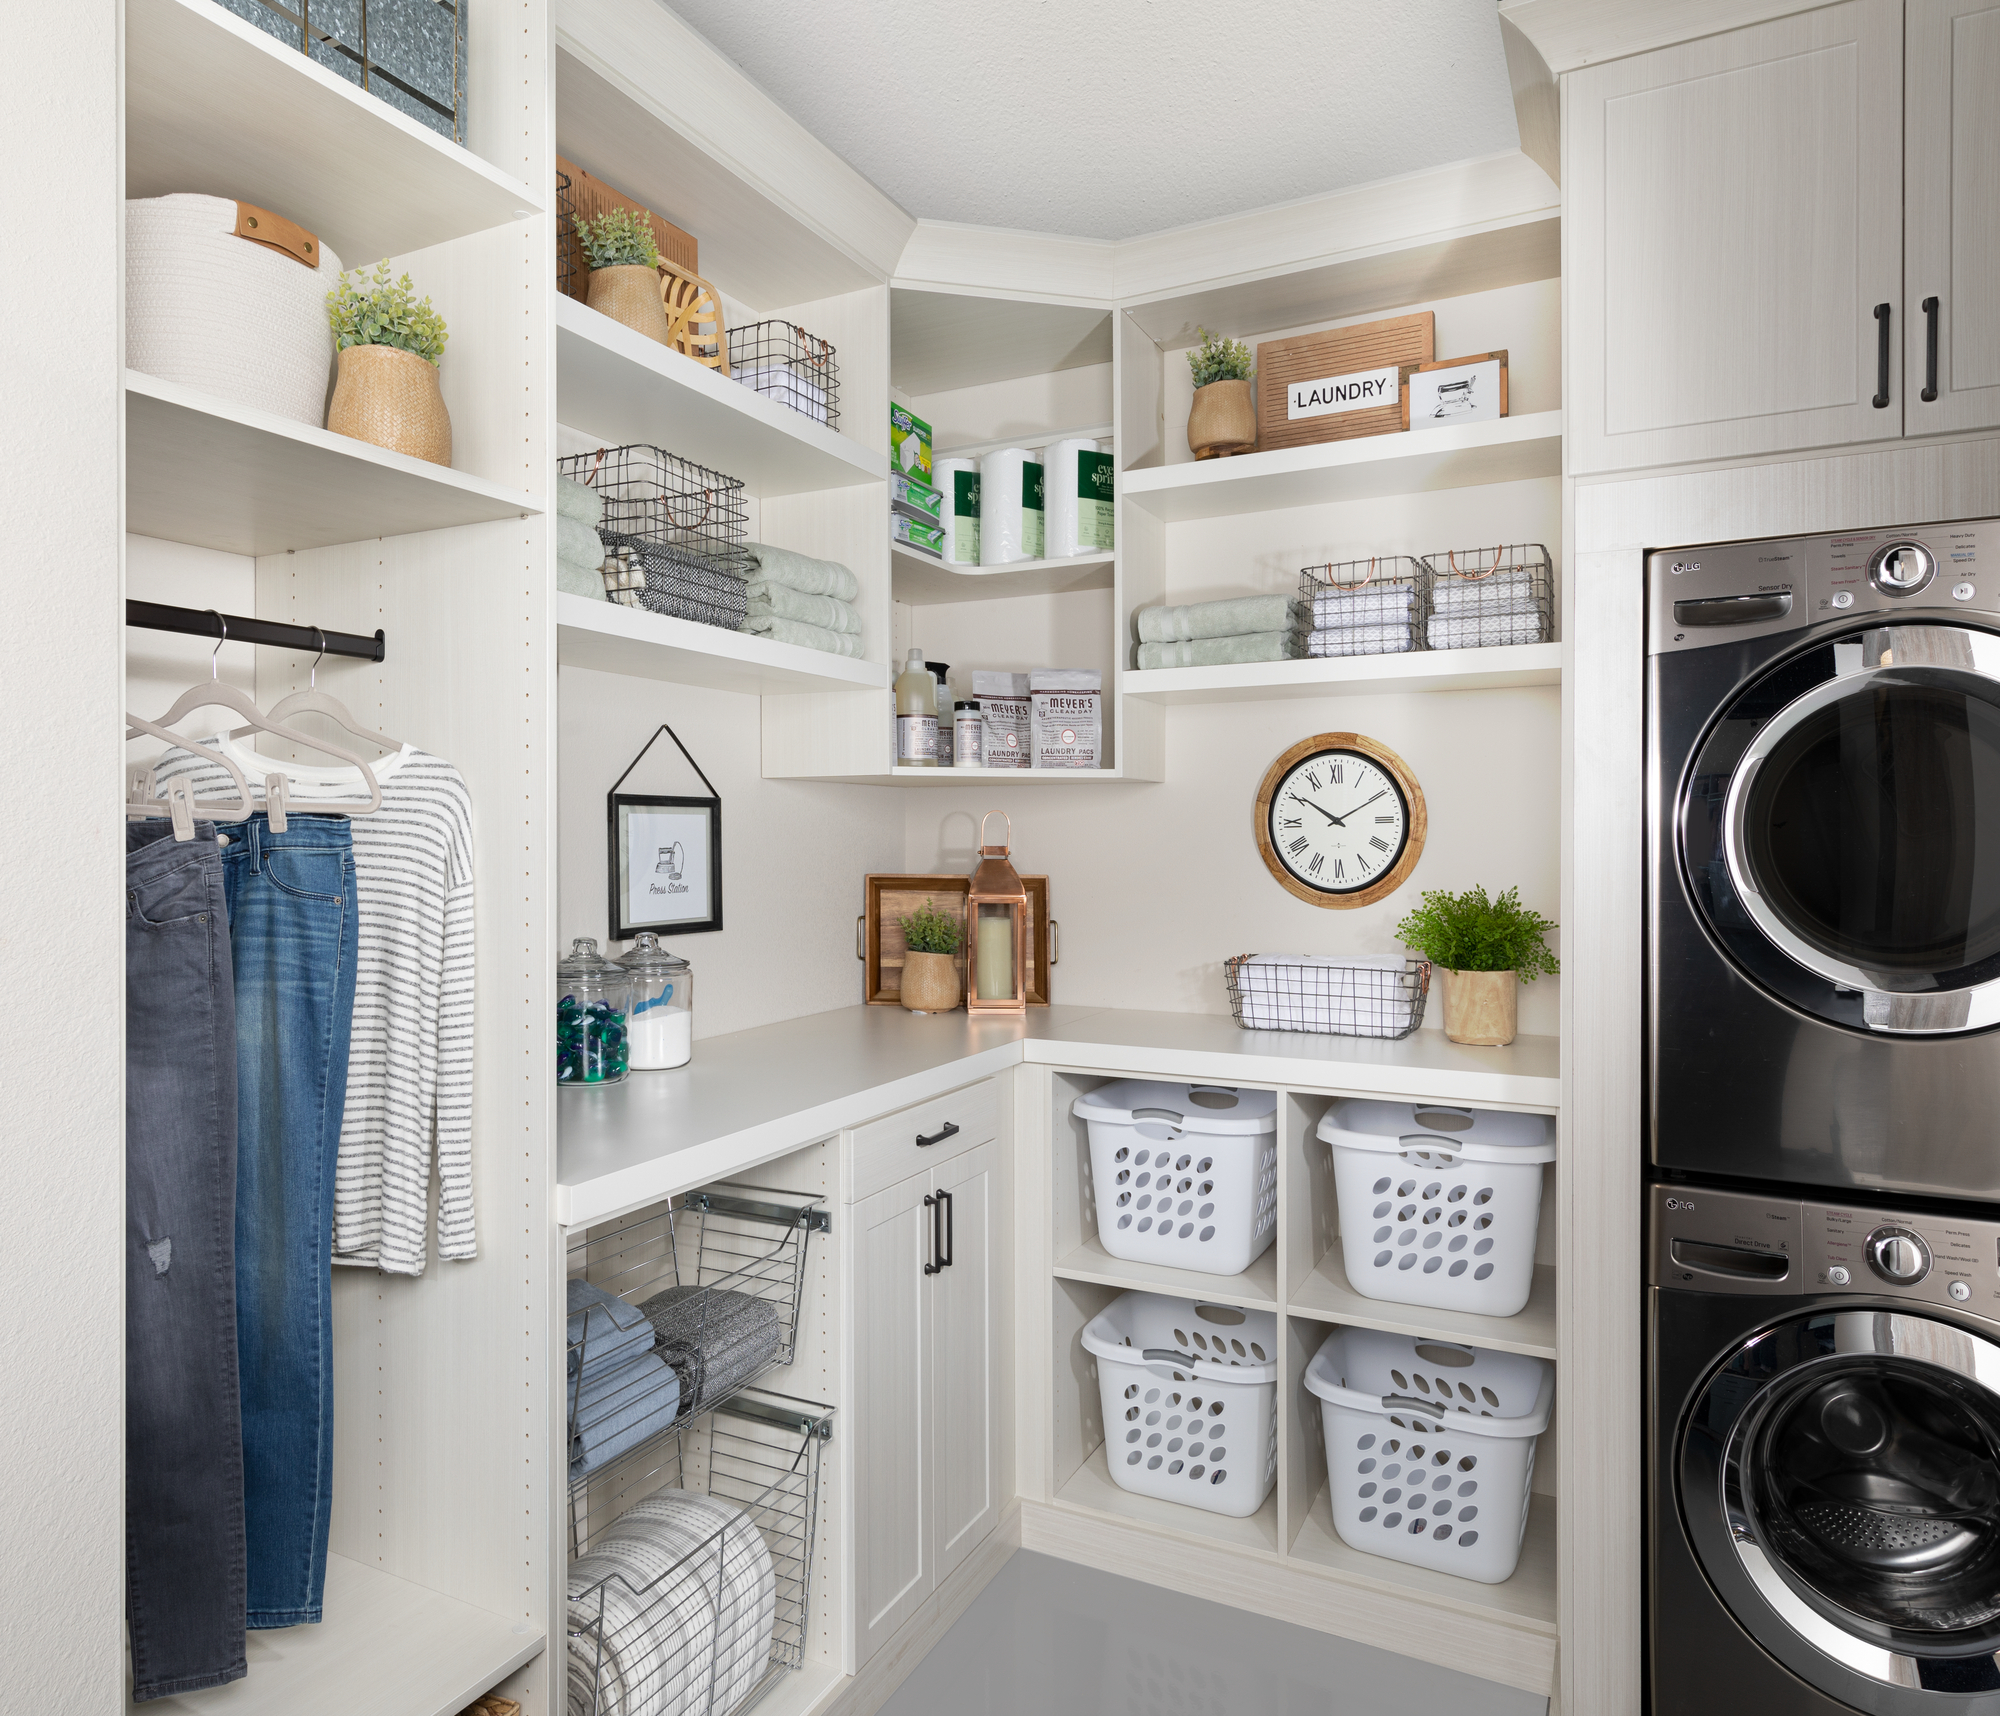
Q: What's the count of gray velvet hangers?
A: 3